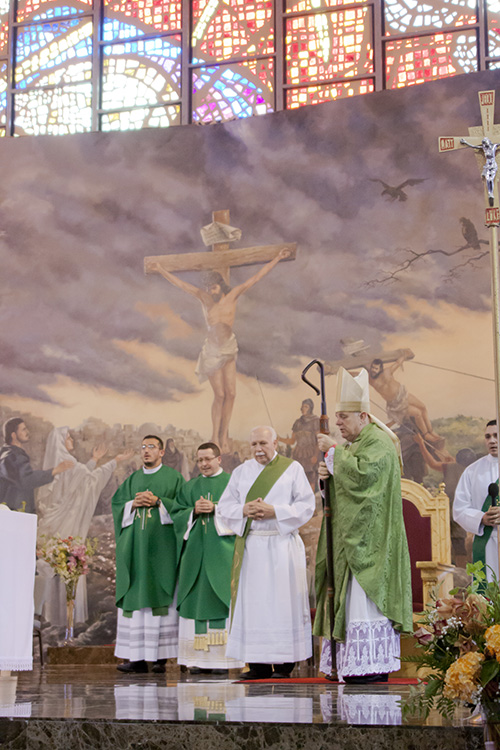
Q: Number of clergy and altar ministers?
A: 5